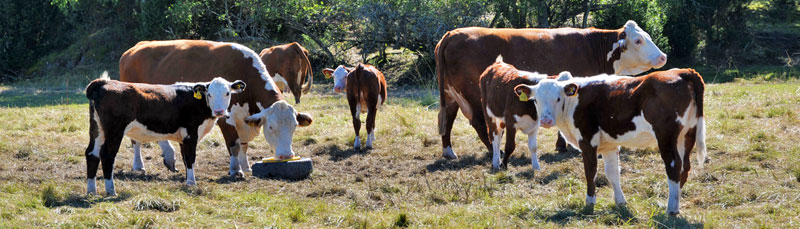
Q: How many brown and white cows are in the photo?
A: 7